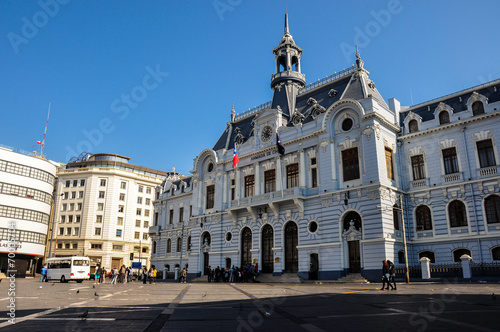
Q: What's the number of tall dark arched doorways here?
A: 3